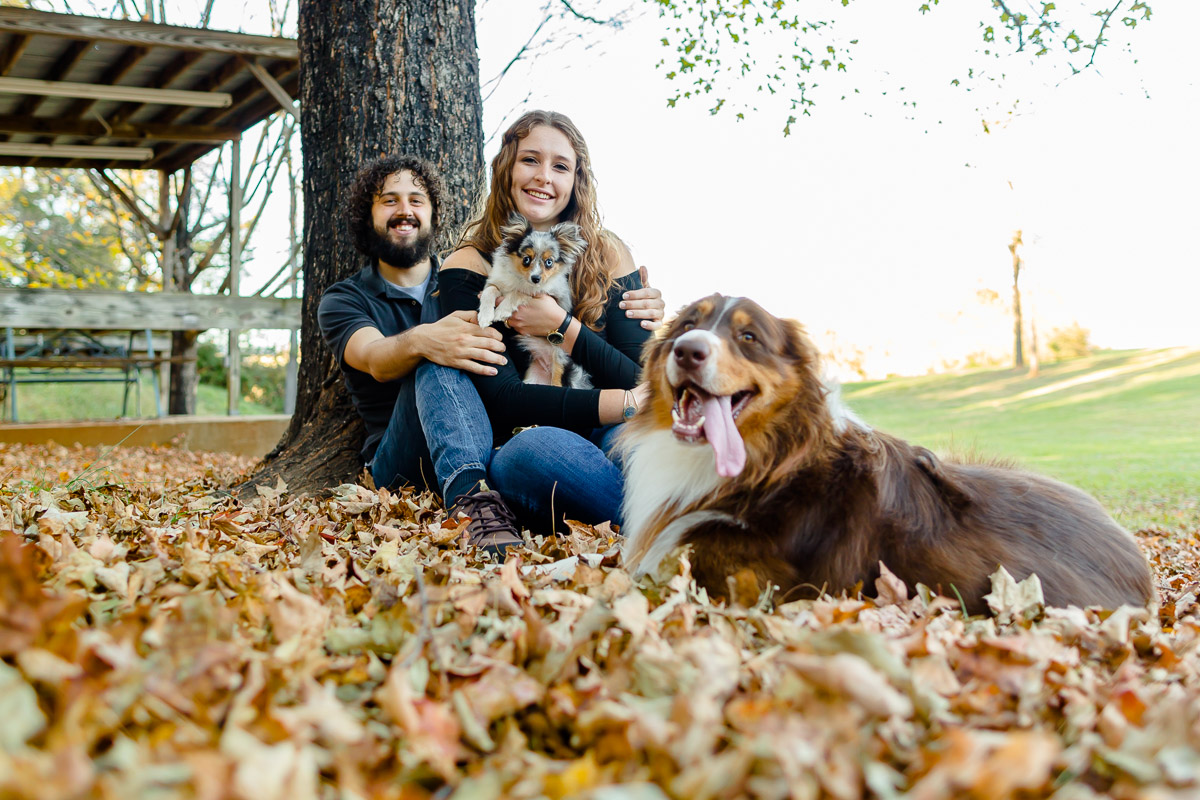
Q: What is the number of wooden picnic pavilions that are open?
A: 1